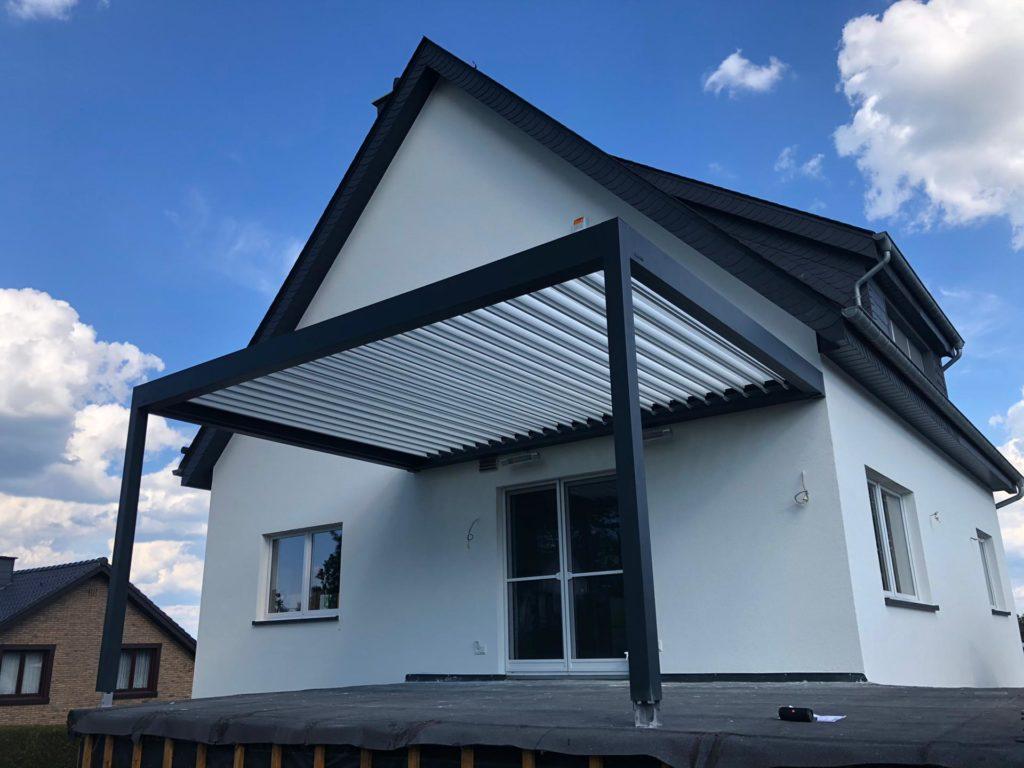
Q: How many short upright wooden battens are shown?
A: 13